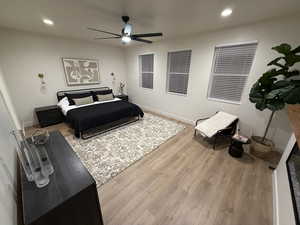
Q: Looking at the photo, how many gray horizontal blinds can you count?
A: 3